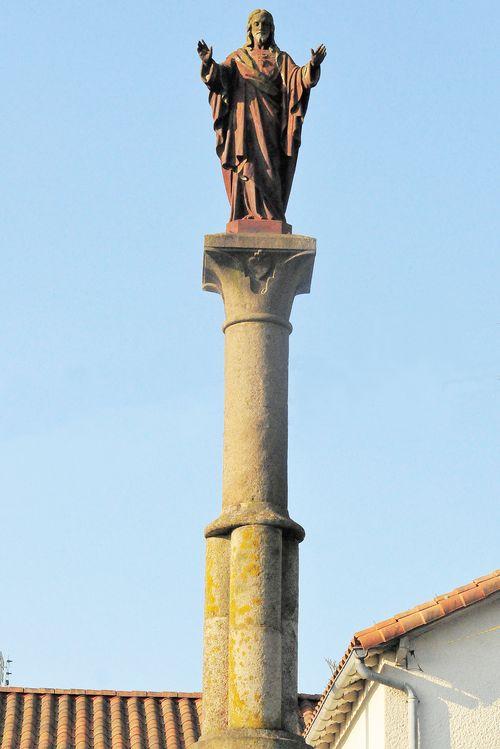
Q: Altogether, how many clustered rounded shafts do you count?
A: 3